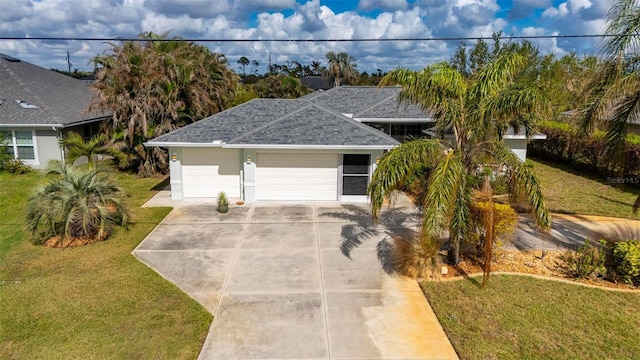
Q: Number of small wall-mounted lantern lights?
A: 3